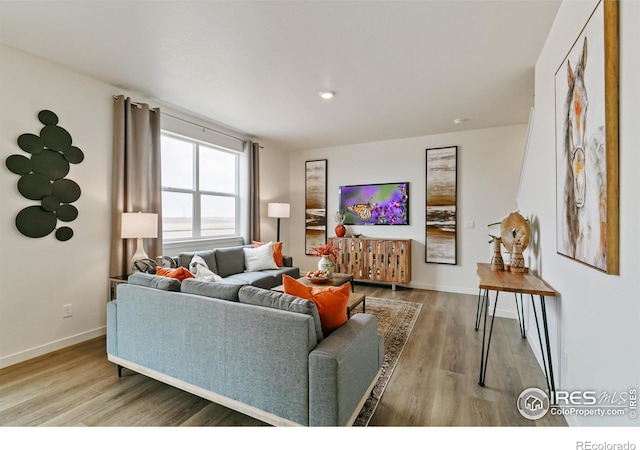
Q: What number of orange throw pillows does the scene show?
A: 3